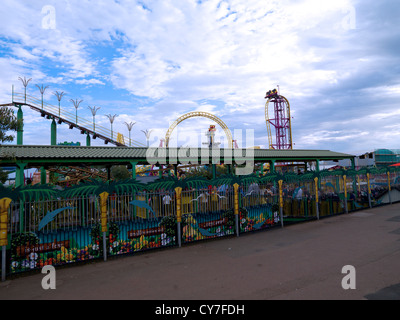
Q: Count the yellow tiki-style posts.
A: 9